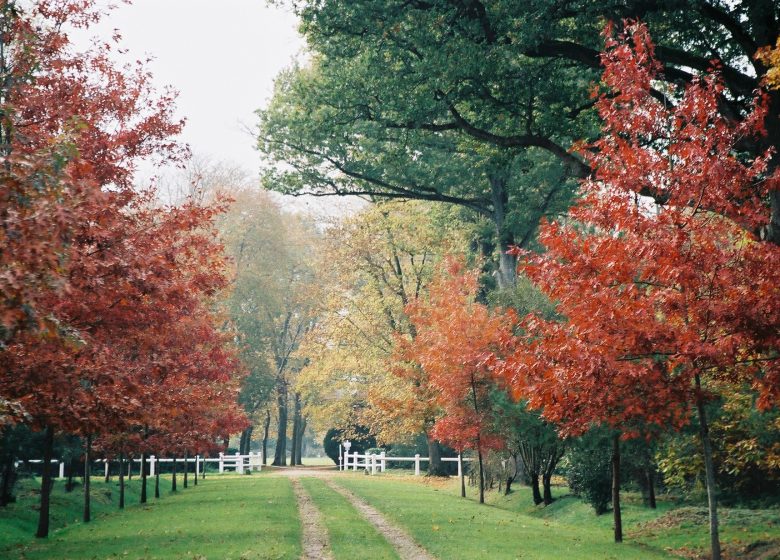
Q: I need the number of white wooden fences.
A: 2